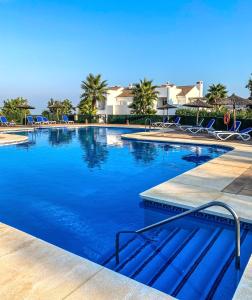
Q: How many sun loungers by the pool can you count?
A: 11